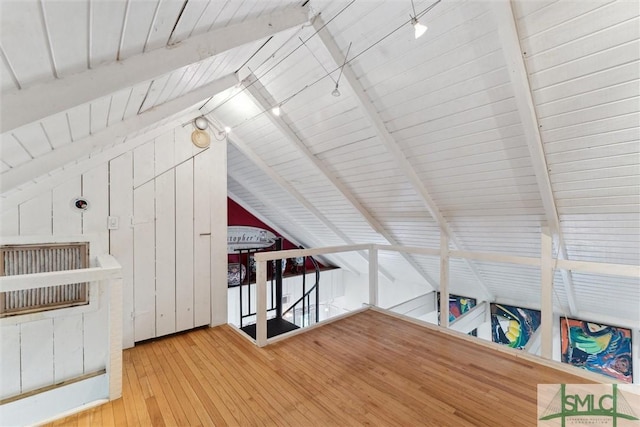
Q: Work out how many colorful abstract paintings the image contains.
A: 3